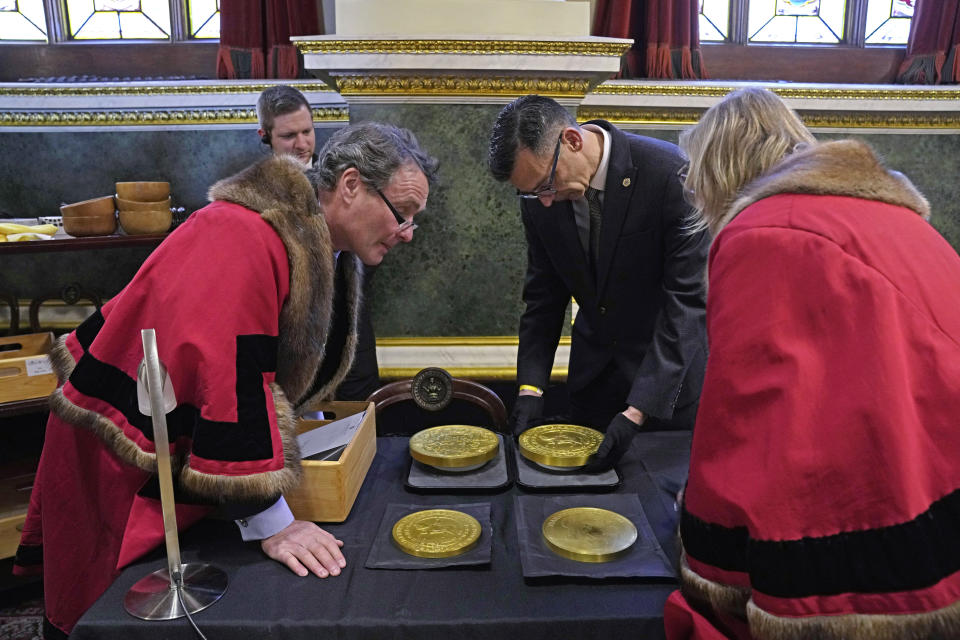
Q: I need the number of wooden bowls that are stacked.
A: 5